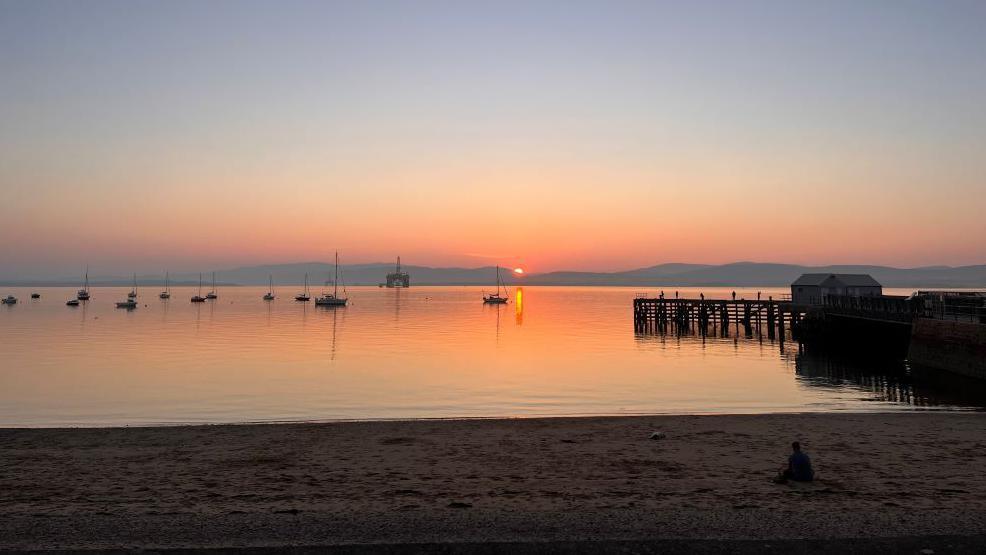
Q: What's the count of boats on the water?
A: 13